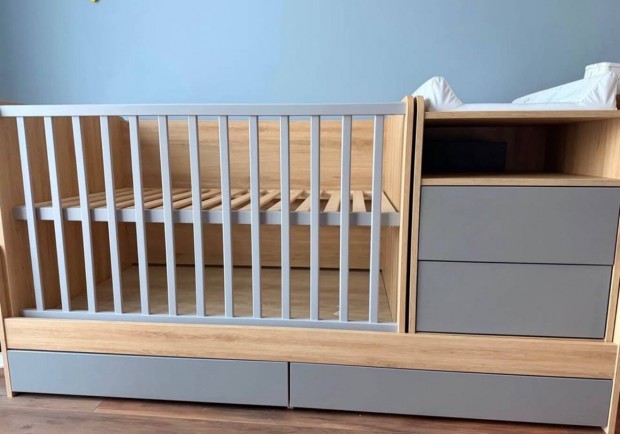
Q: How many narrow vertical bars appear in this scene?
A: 13